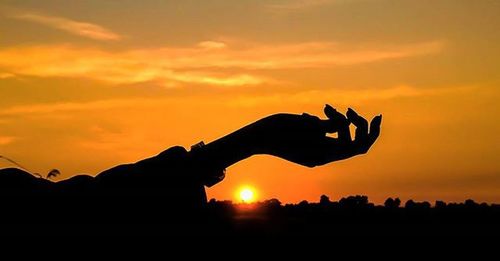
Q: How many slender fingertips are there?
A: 3